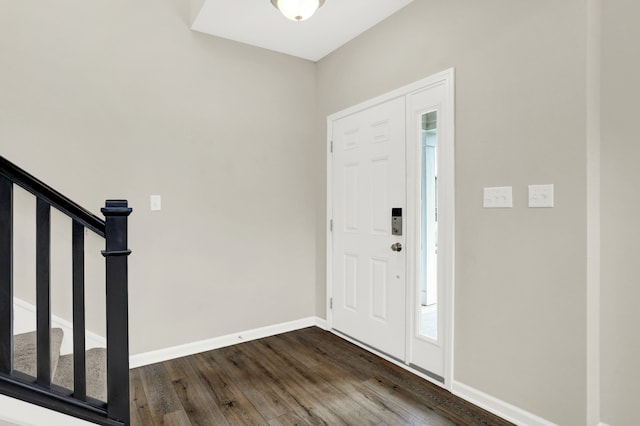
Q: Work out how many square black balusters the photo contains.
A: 3